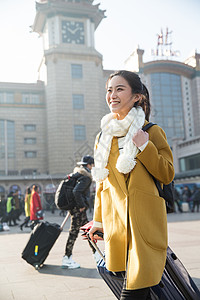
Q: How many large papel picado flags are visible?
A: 0